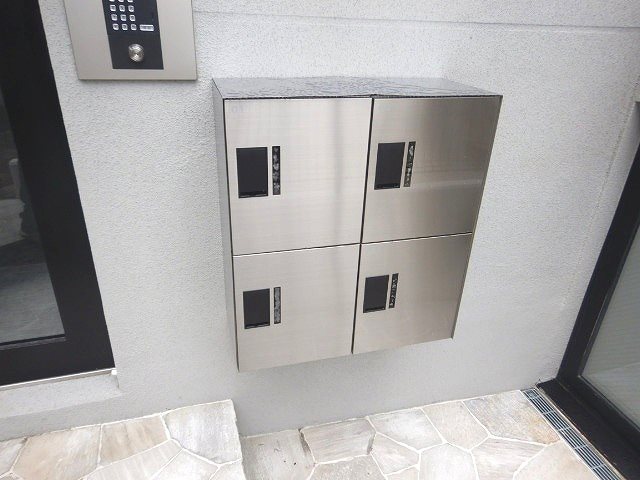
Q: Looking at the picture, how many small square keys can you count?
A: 12